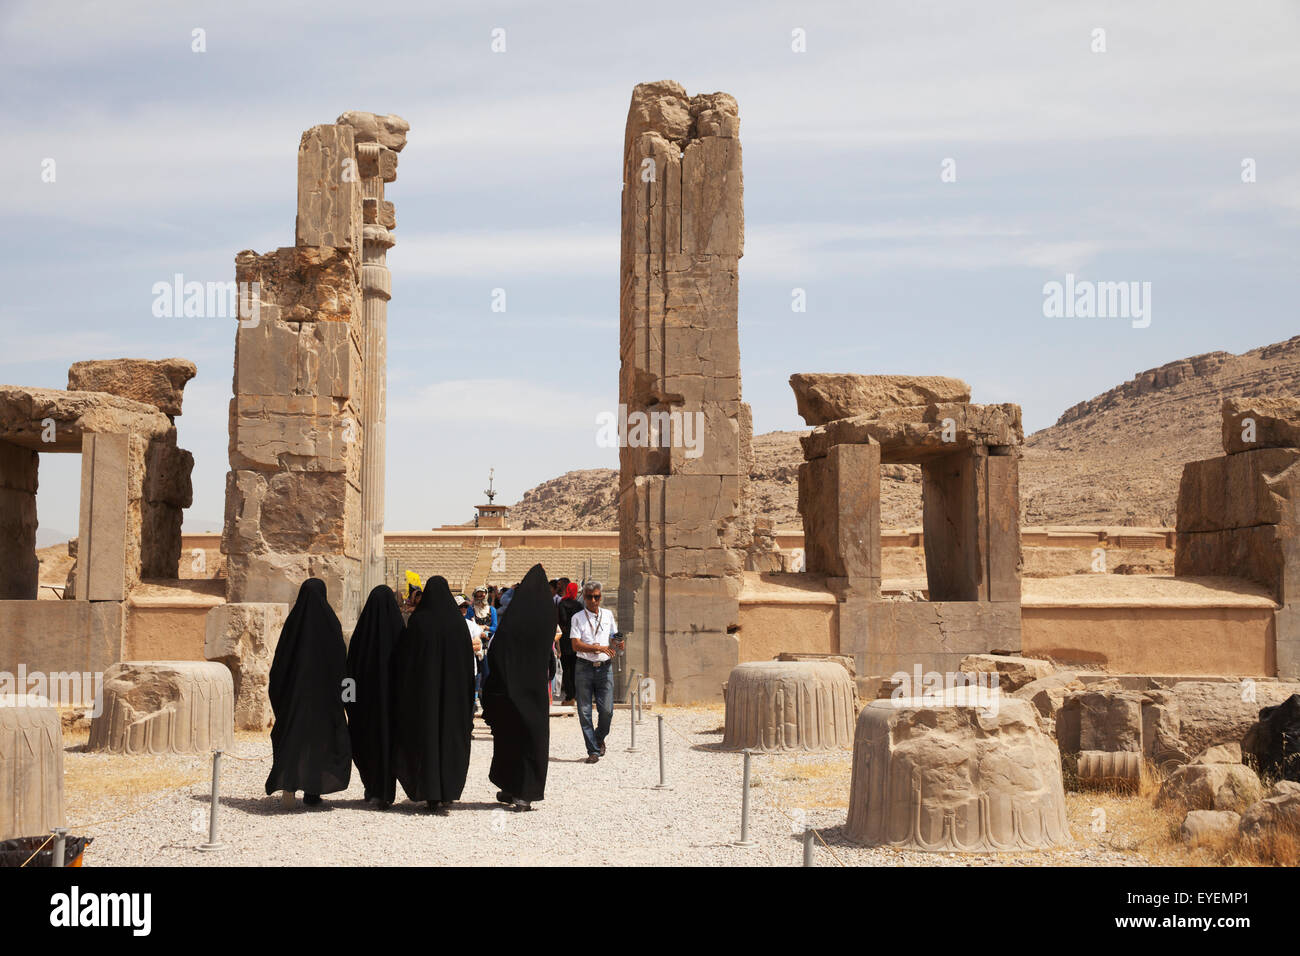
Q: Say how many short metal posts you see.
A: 7